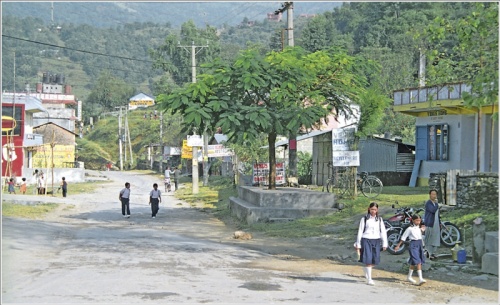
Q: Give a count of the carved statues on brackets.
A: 0